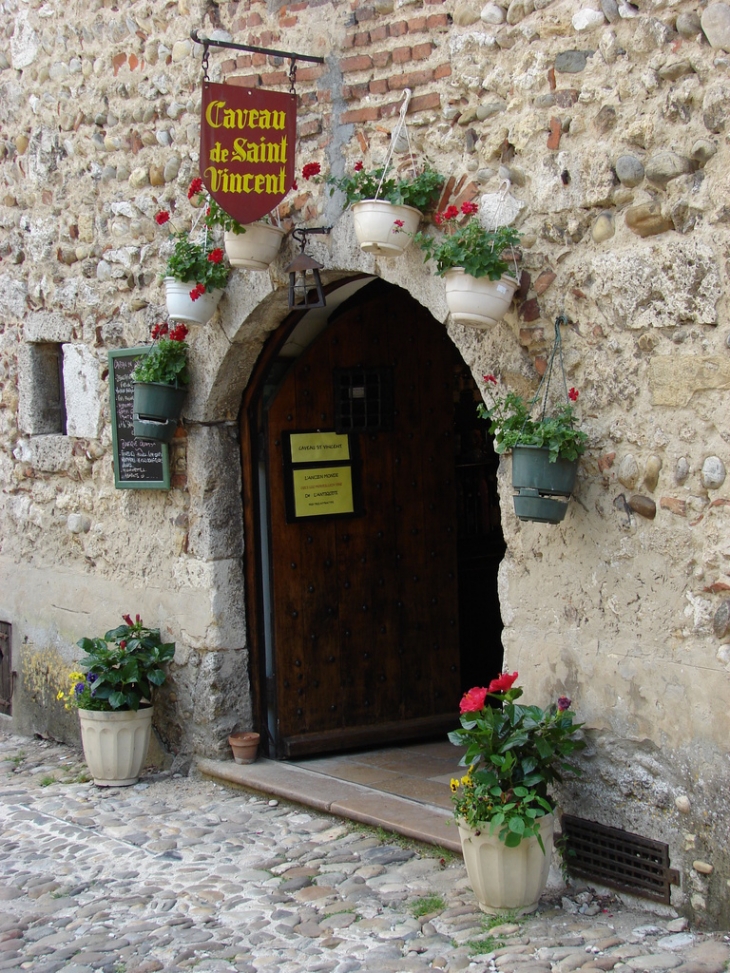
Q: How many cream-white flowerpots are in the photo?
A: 6